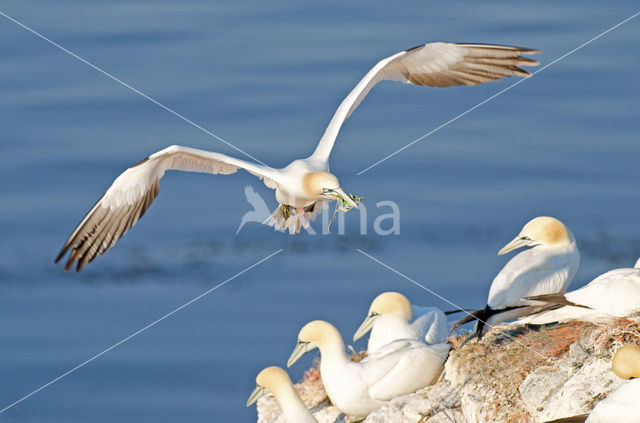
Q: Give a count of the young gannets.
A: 0